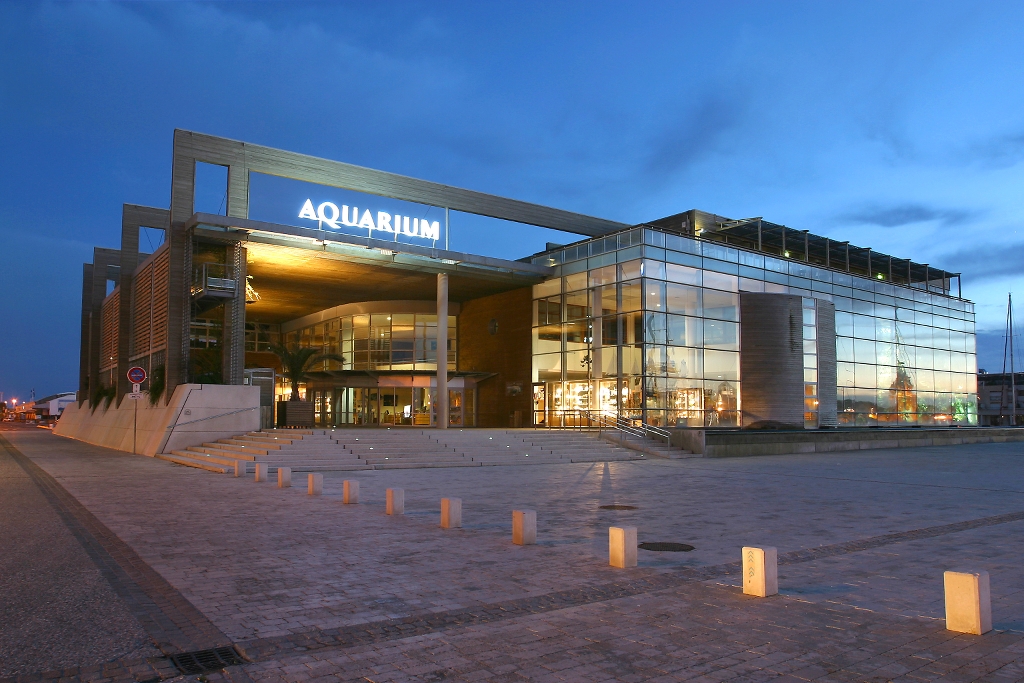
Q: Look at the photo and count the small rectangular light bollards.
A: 11